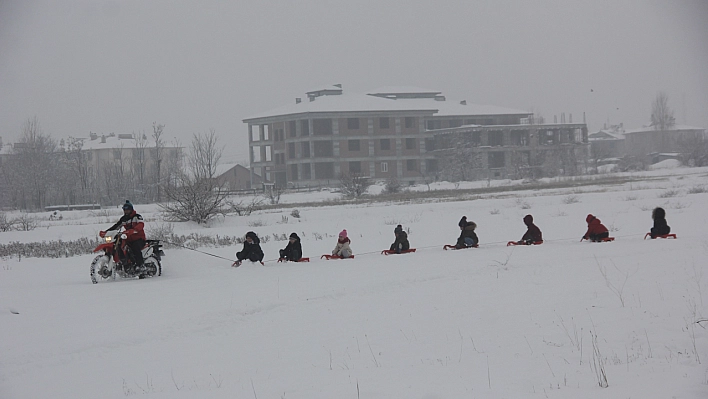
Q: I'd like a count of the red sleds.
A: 8